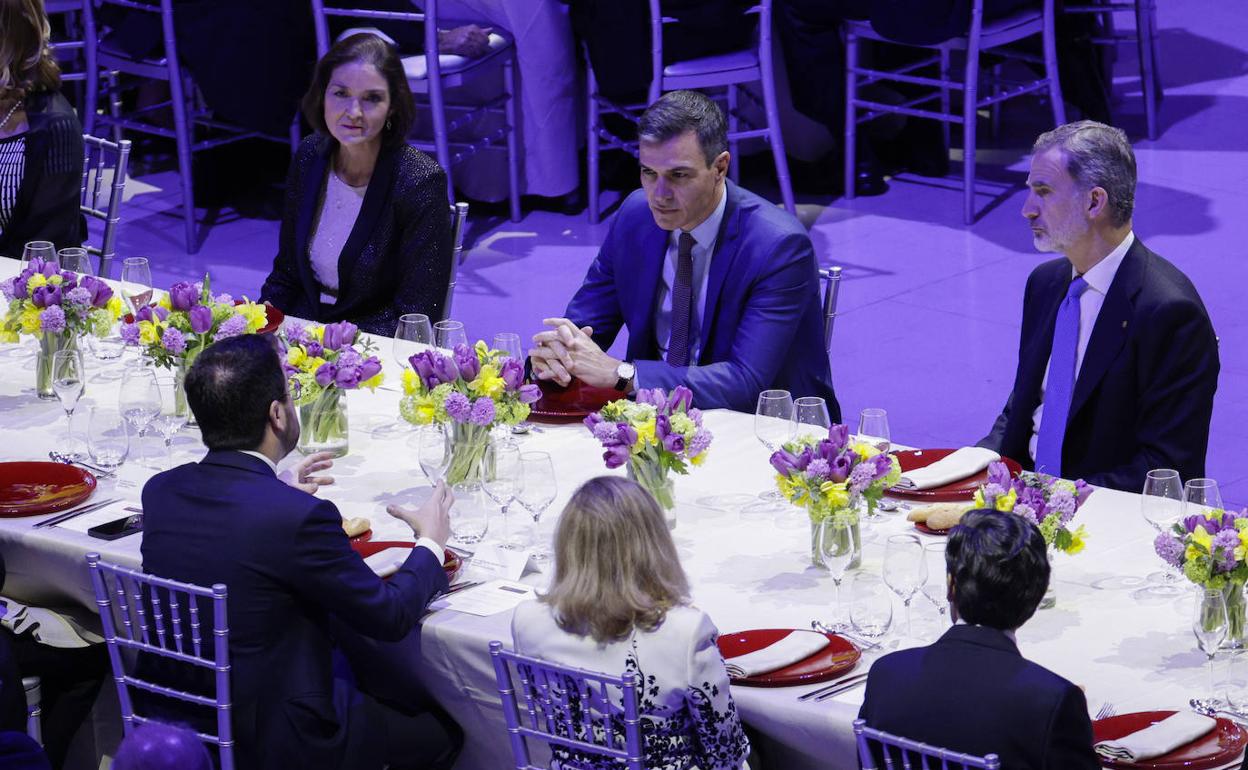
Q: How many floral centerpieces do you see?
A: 8